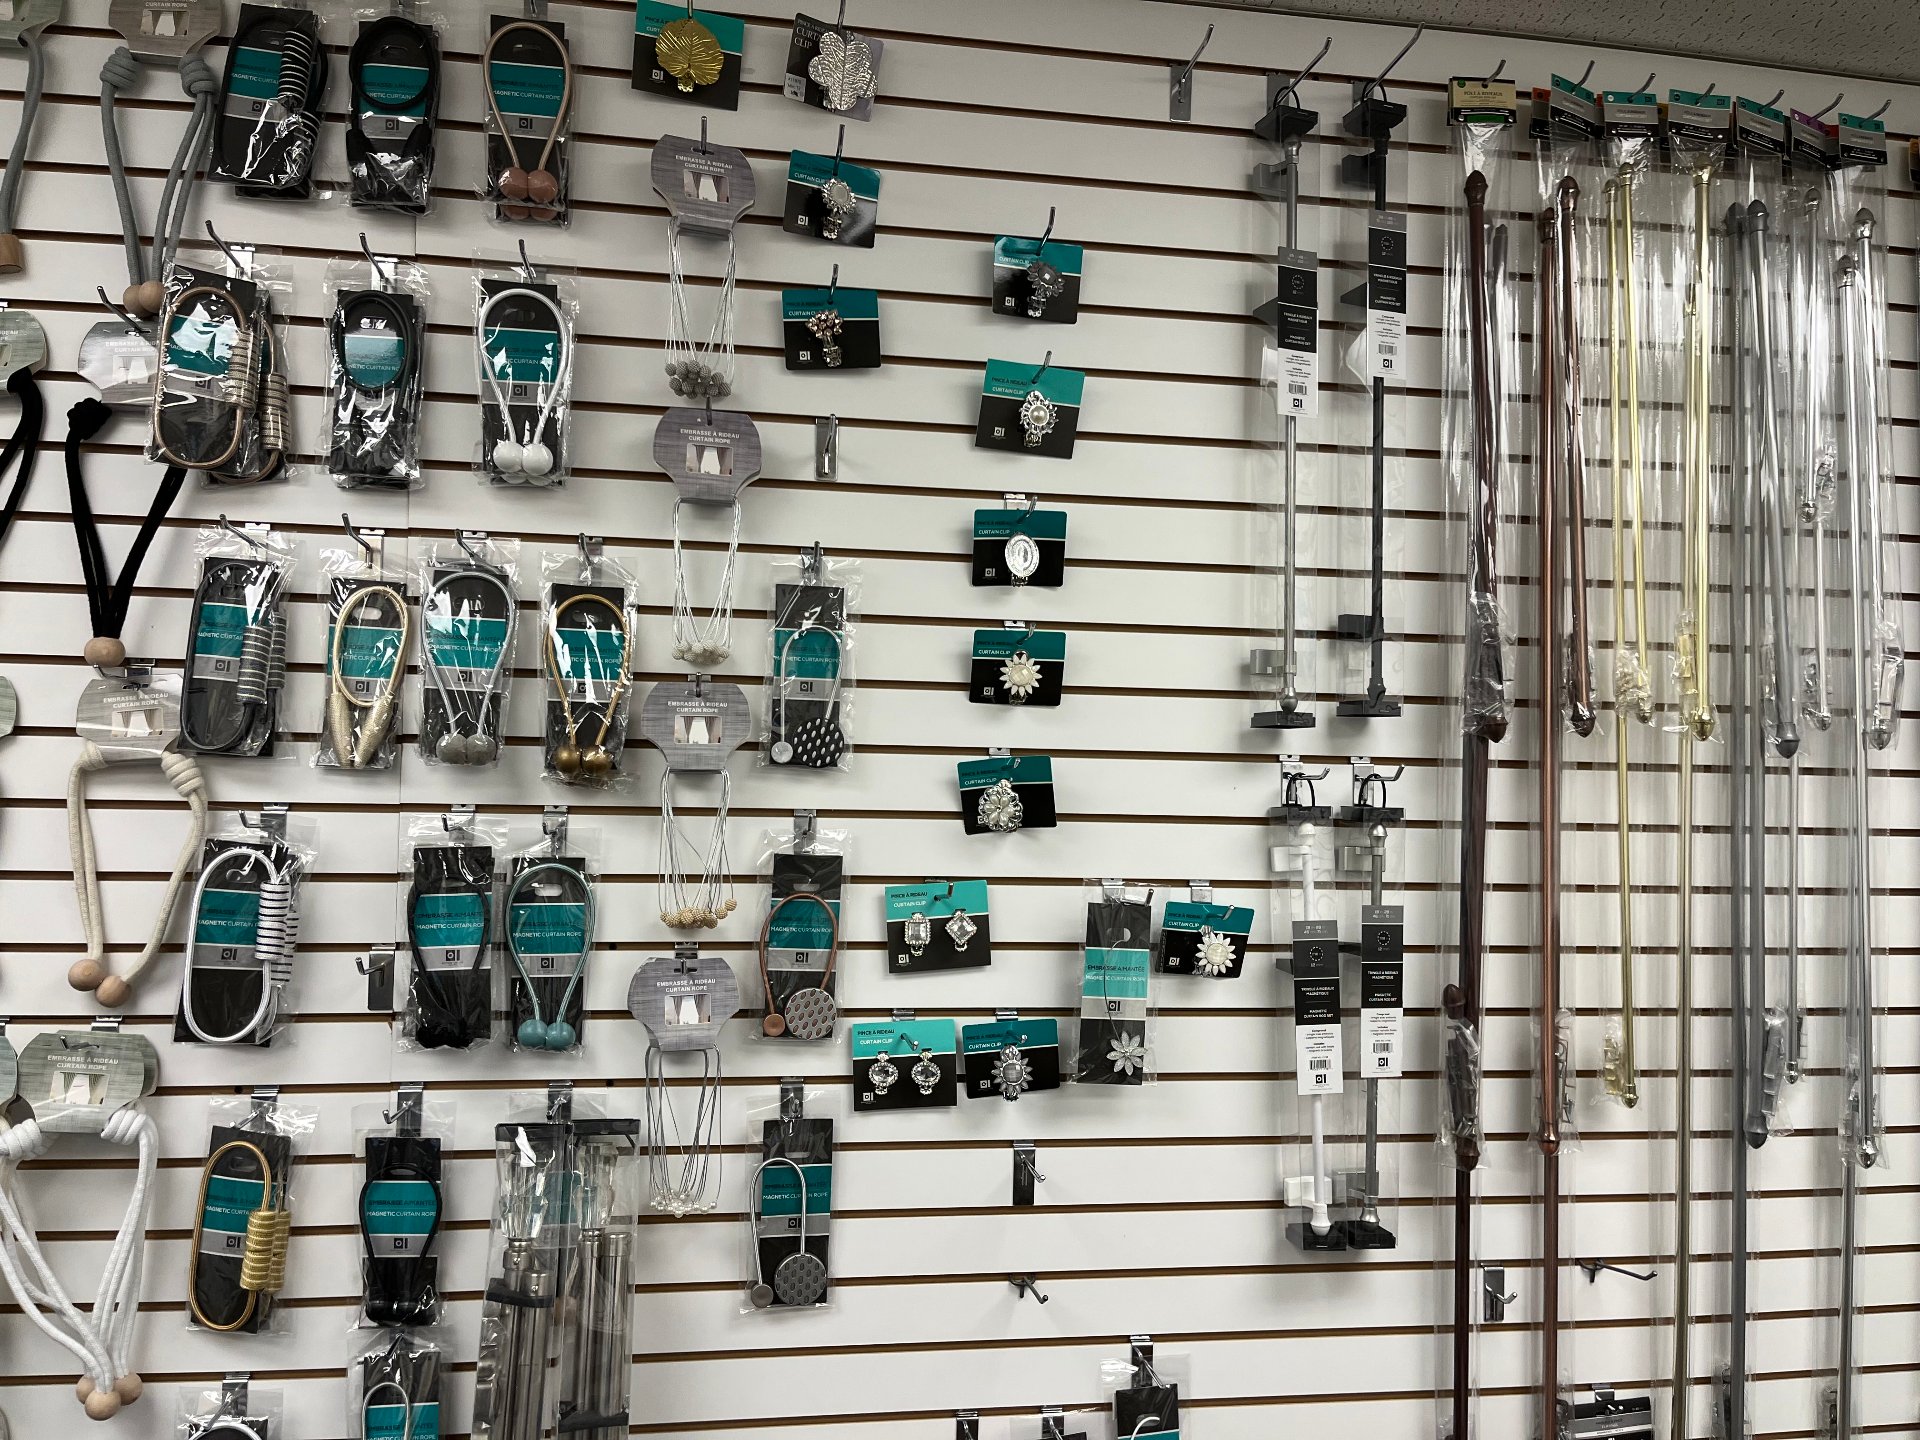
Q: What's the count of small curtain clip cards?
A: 13